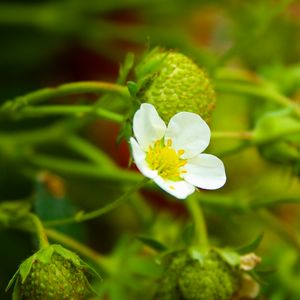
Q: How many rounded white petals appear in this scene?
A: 5